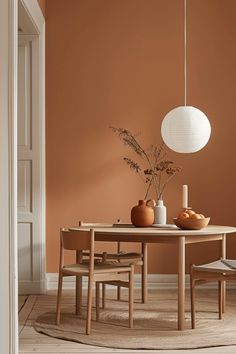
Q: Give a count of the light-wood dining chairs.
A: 3